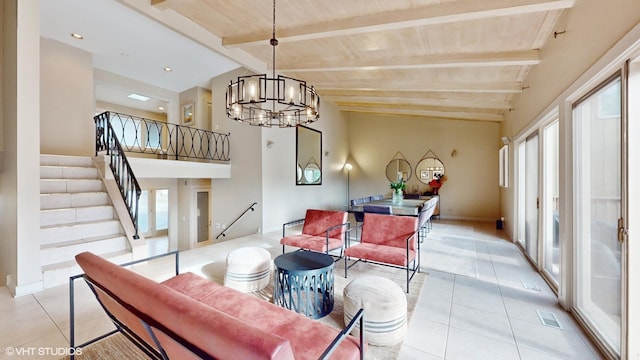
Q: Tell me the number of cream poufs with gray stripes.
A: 2